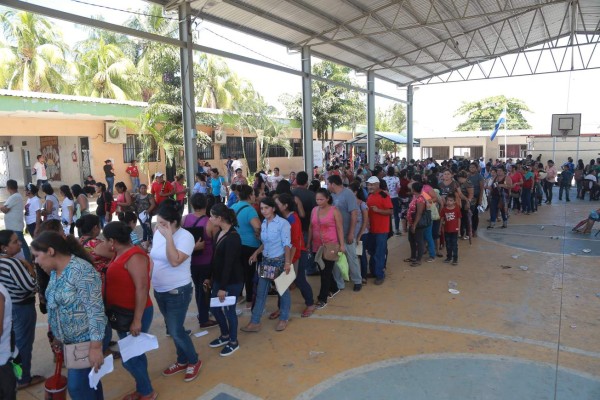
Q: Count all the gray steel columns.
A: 4